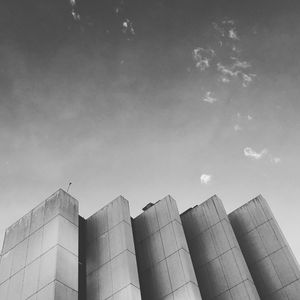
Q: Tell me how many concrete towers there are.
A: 5